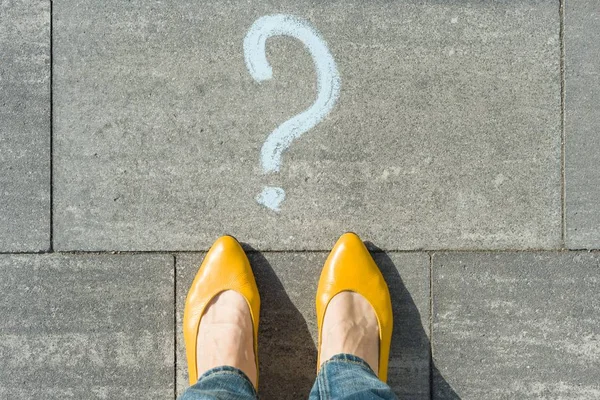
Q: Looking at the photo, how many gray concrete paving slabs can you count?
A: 6